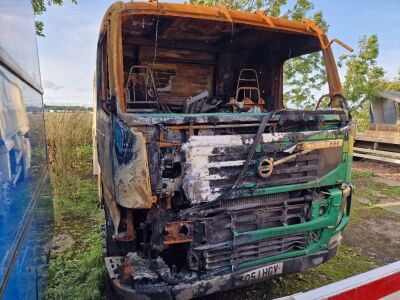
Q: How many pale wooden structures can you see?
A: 1